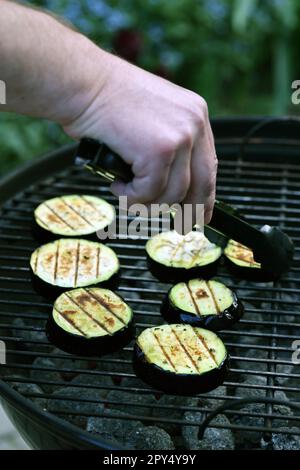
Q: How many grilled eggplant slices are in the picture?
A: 7